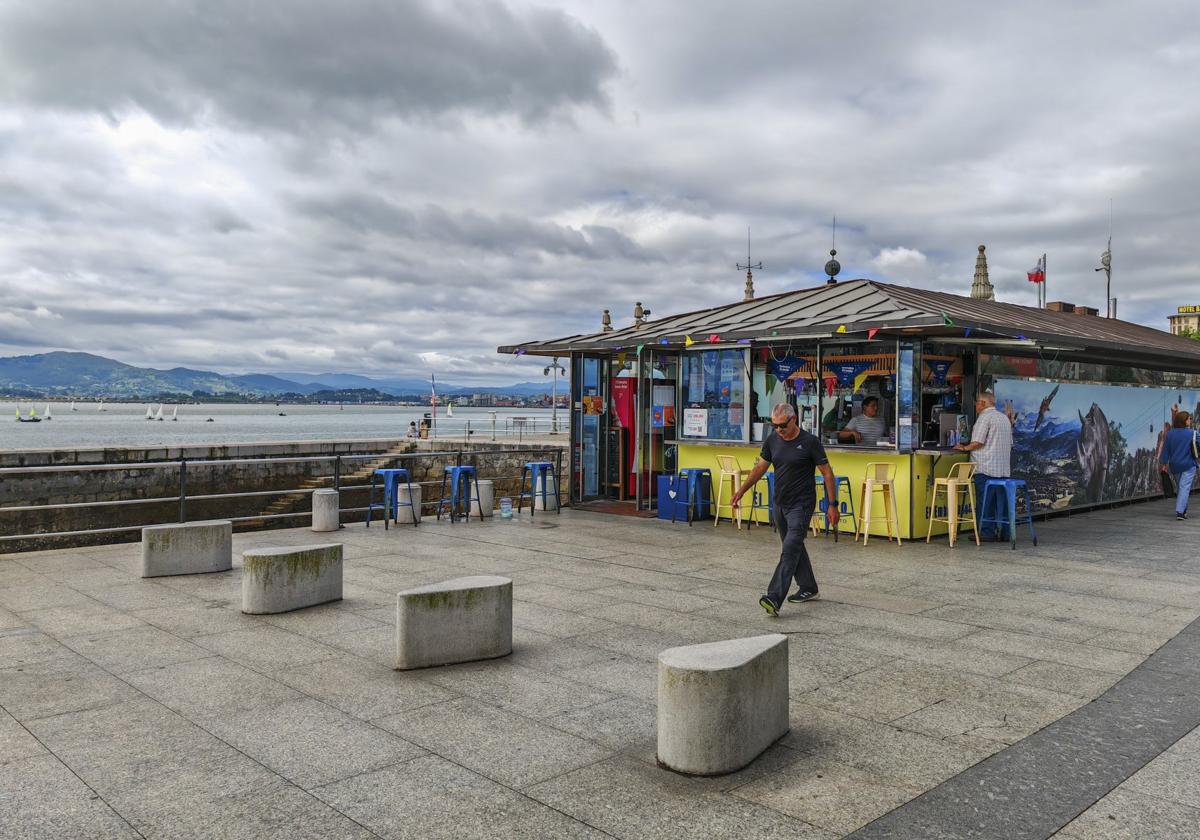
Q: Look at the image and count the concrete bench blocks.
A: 4